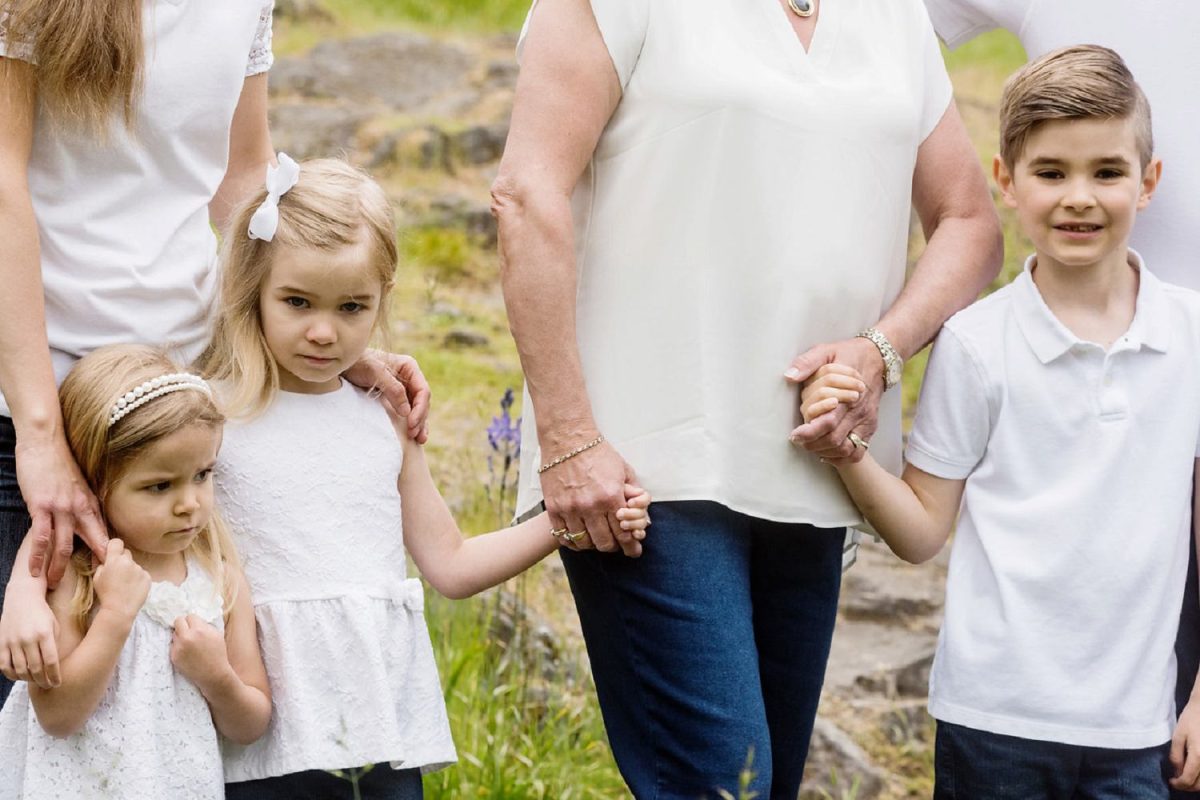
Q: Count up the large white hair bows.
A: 1